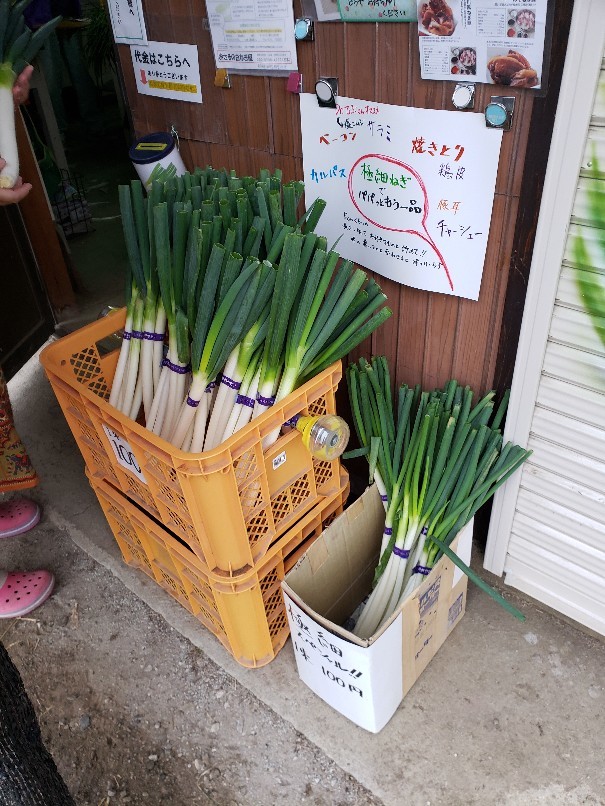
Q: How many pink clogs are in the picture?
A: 2